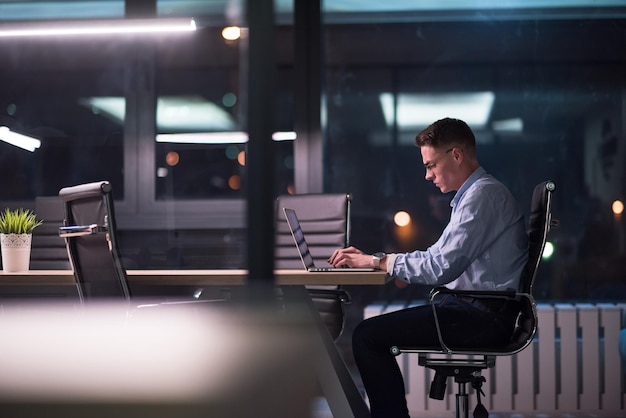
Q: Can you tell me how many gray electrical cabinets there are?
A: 0